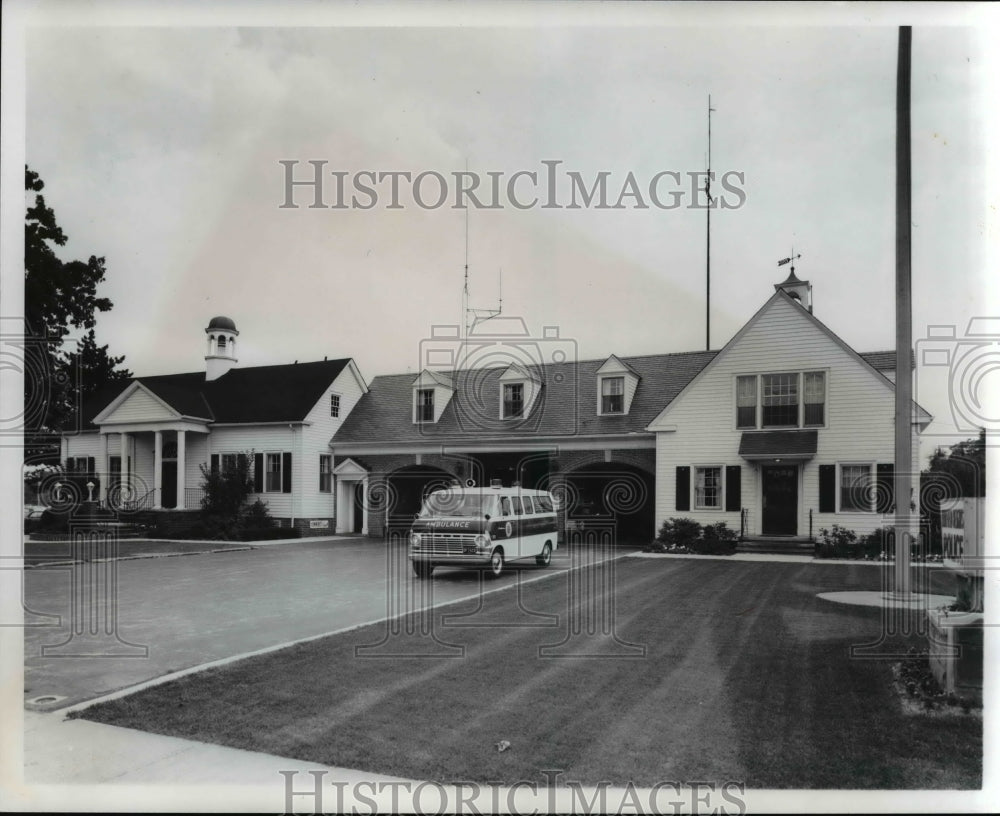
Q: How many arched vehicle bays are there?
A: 2